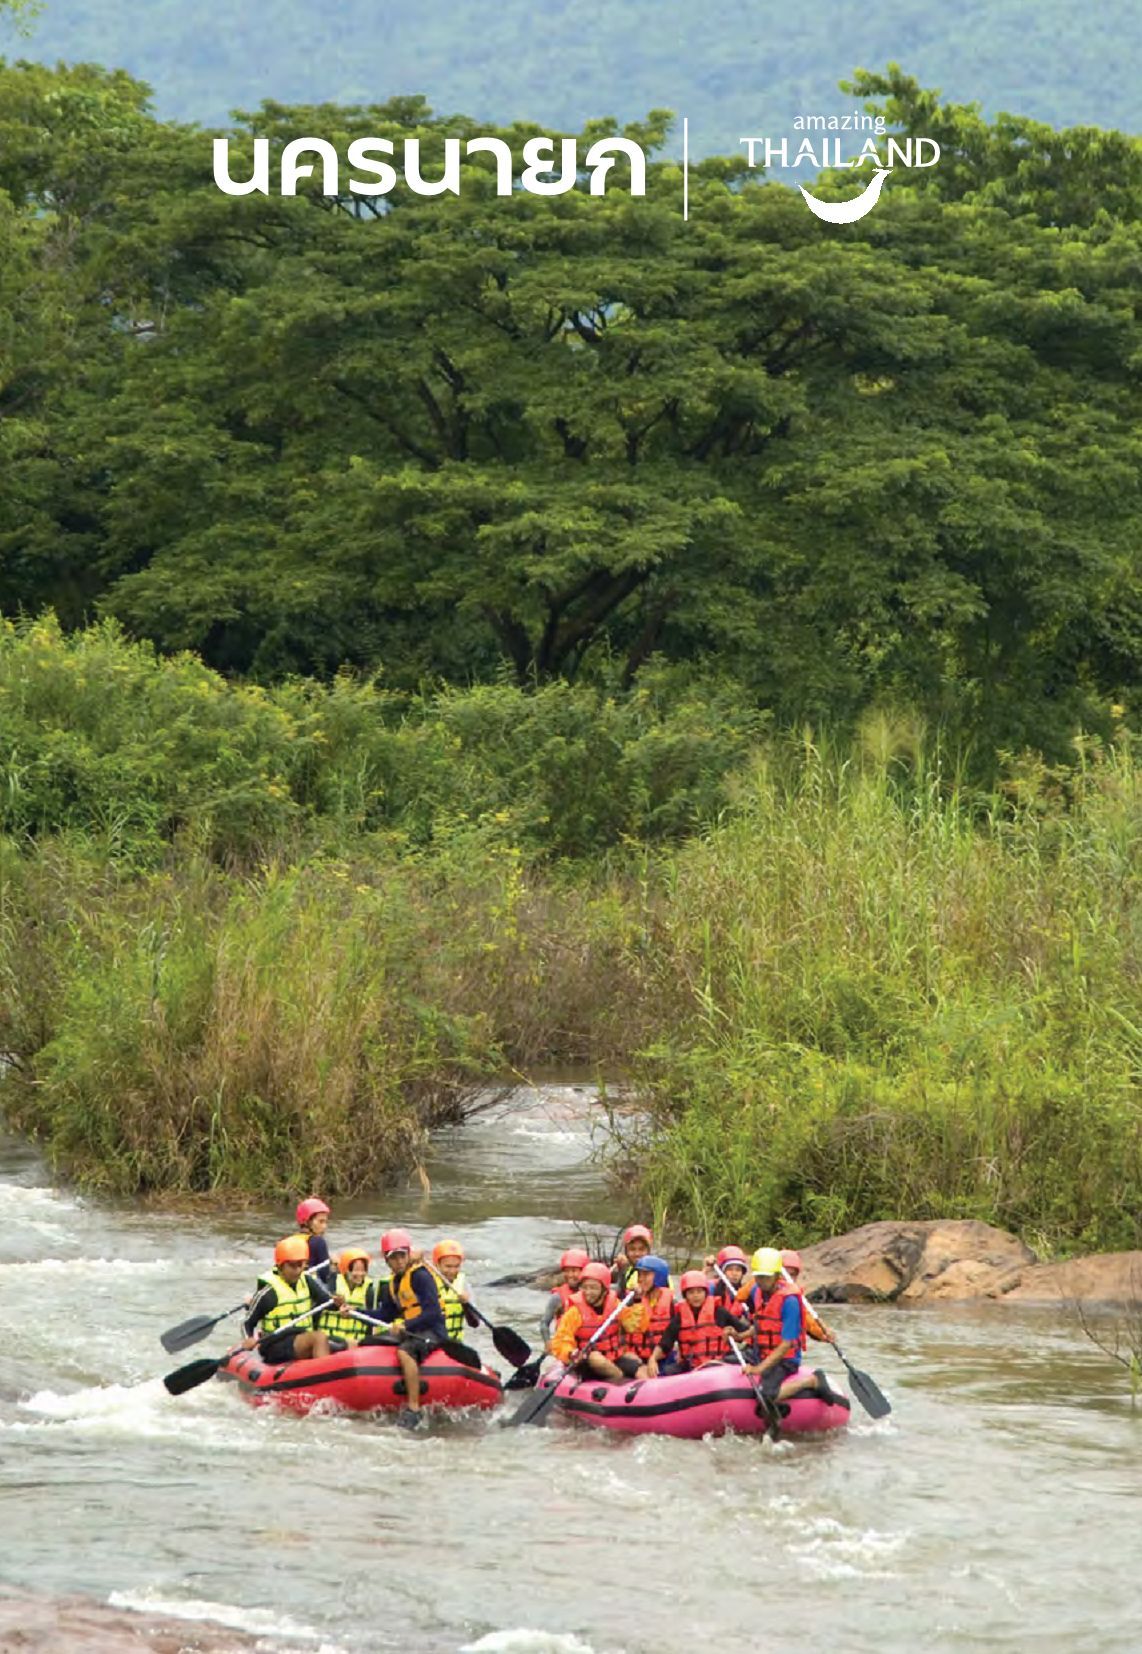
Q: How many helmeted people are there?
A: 13